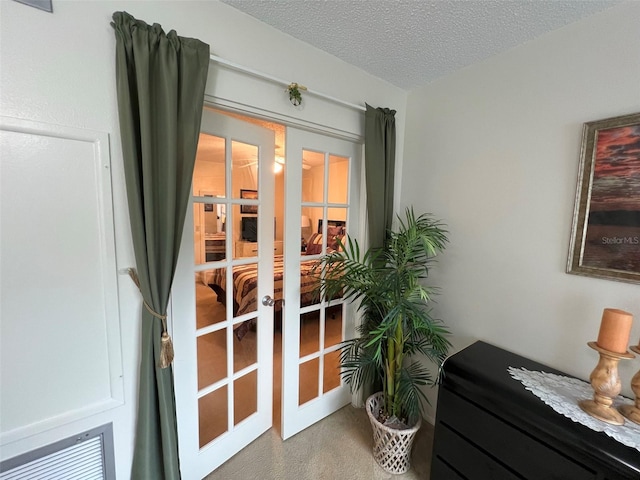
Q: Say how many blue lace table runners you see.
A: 0